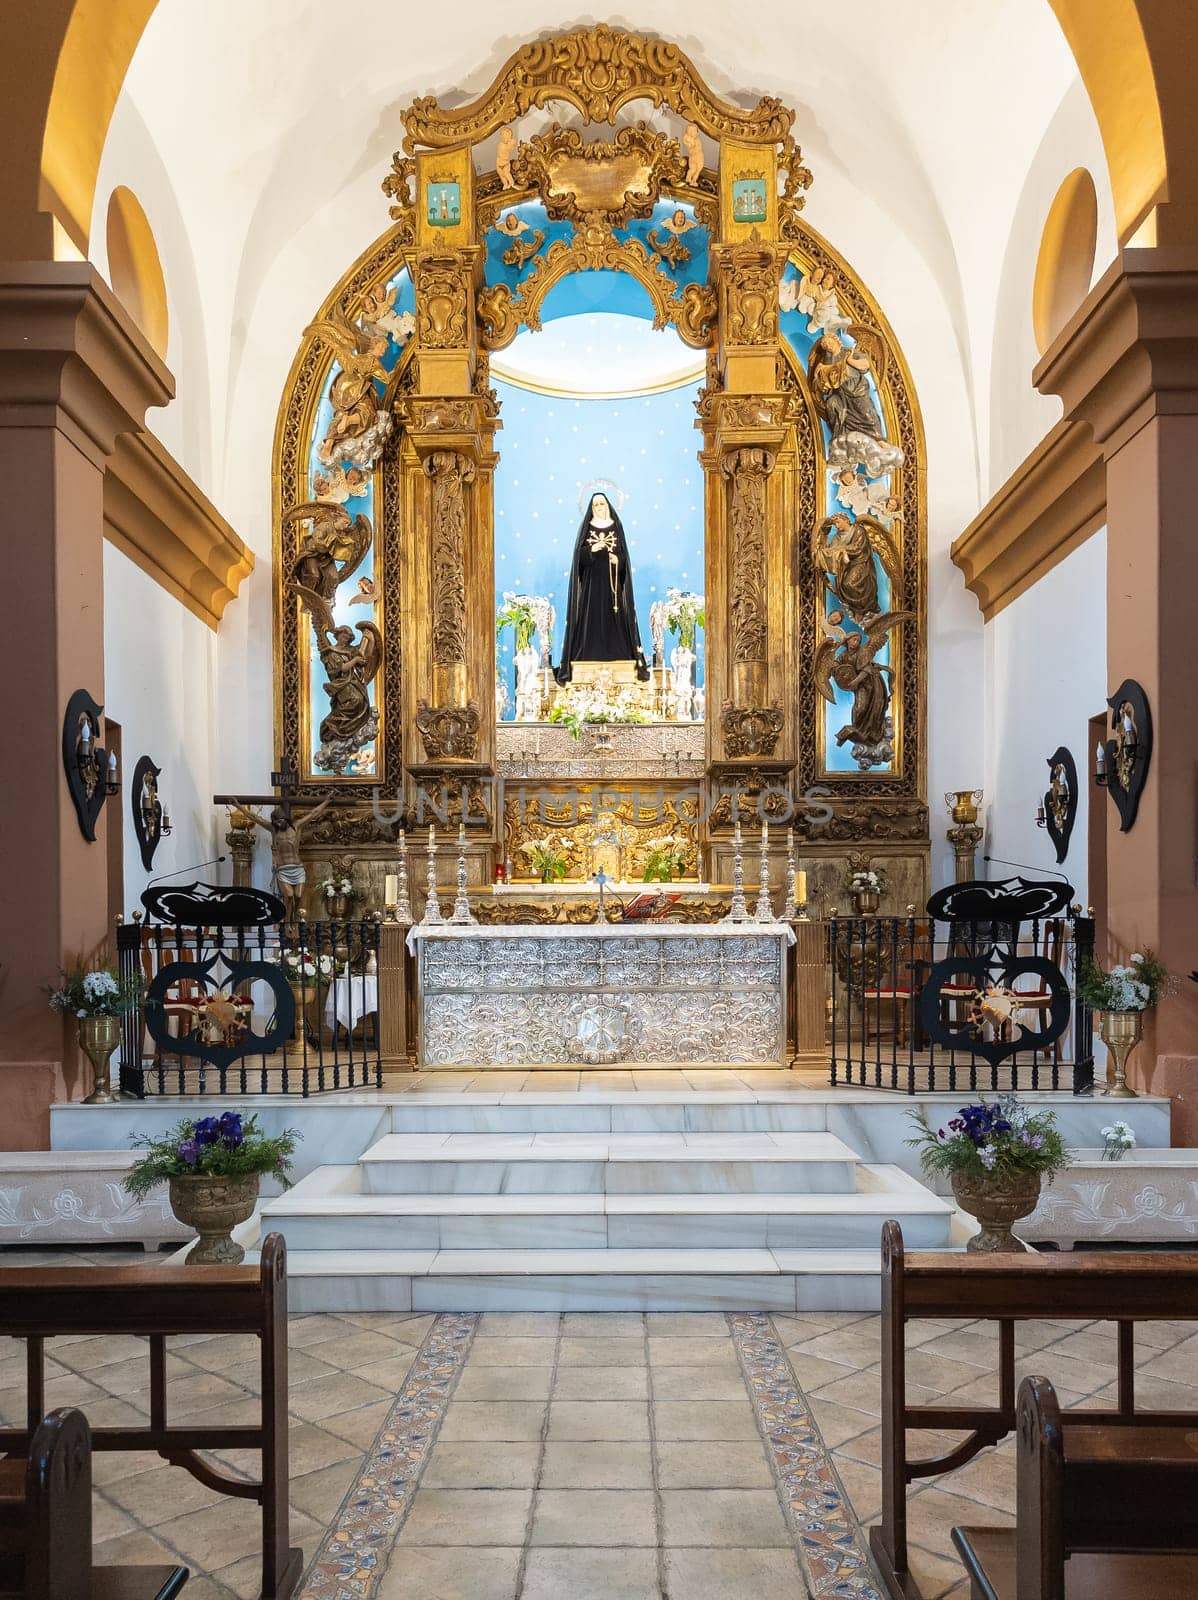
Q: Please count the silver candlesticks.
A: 6